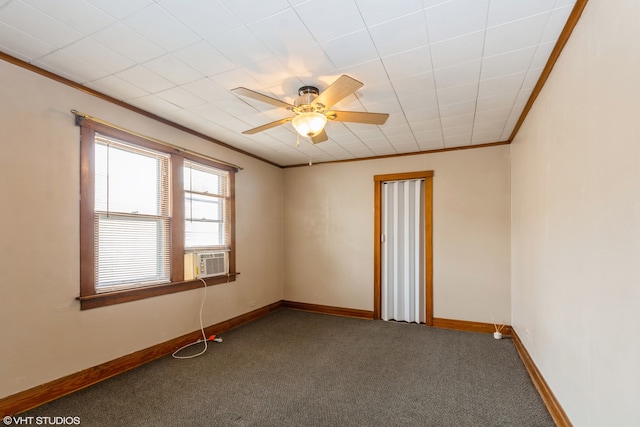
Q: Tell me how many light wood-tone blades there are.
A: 5